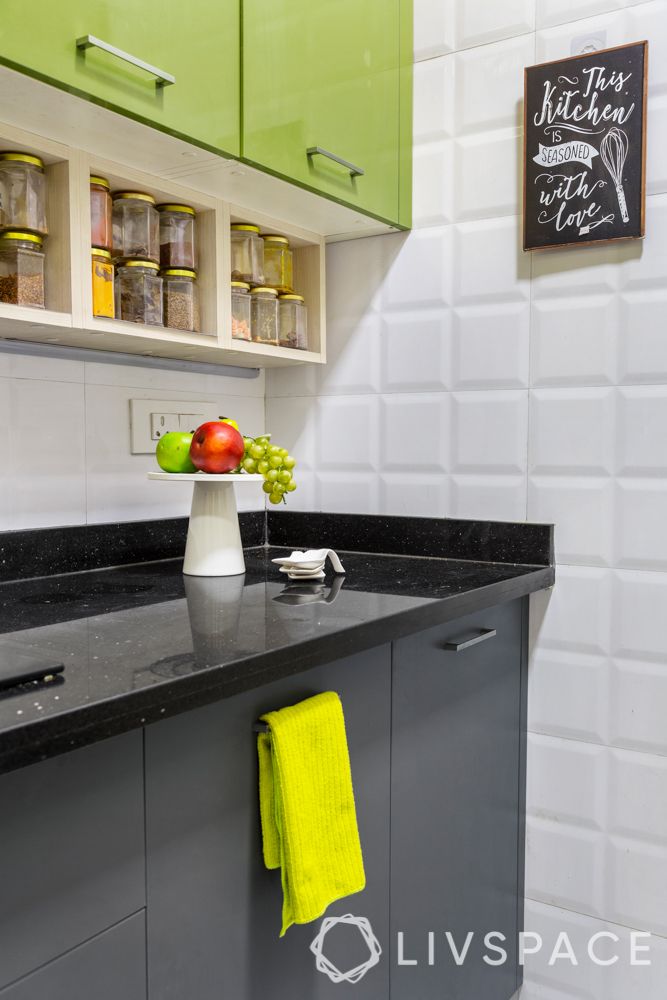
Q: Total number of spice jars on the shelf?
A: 13